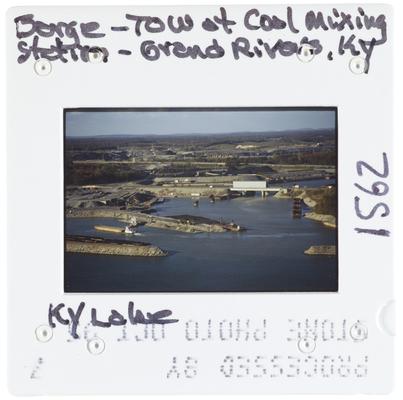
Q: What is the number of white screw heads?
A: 8